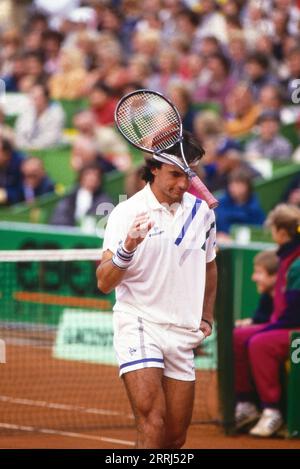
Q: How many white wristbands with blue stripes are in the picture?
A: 1